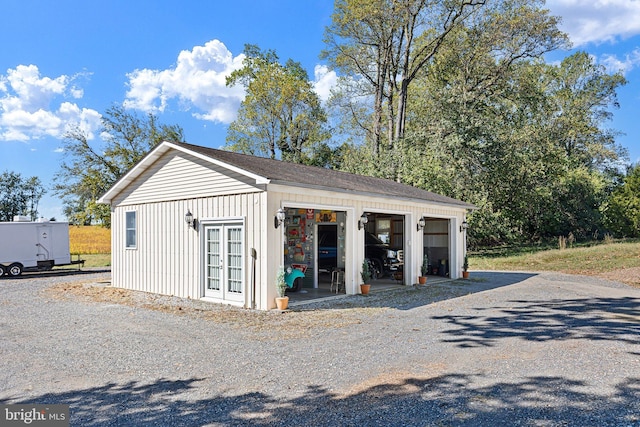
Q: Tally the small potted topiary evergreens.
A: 4